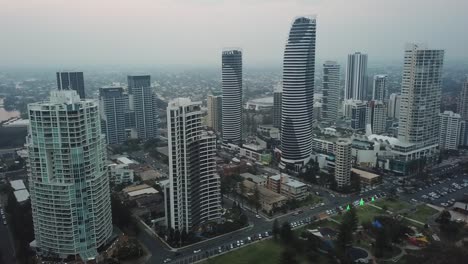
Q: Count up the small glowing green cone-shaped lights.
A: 3